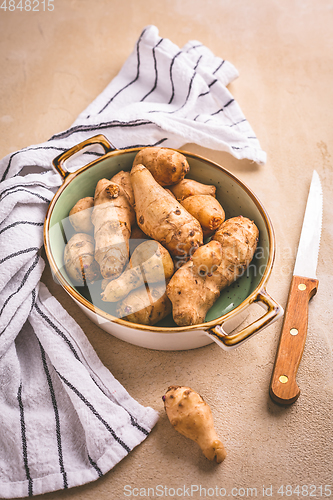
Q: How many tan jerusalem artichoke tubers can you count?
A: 12